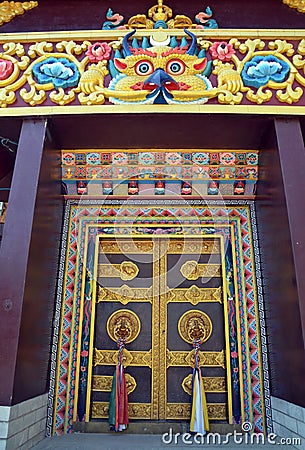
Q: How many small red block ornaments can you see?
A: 7